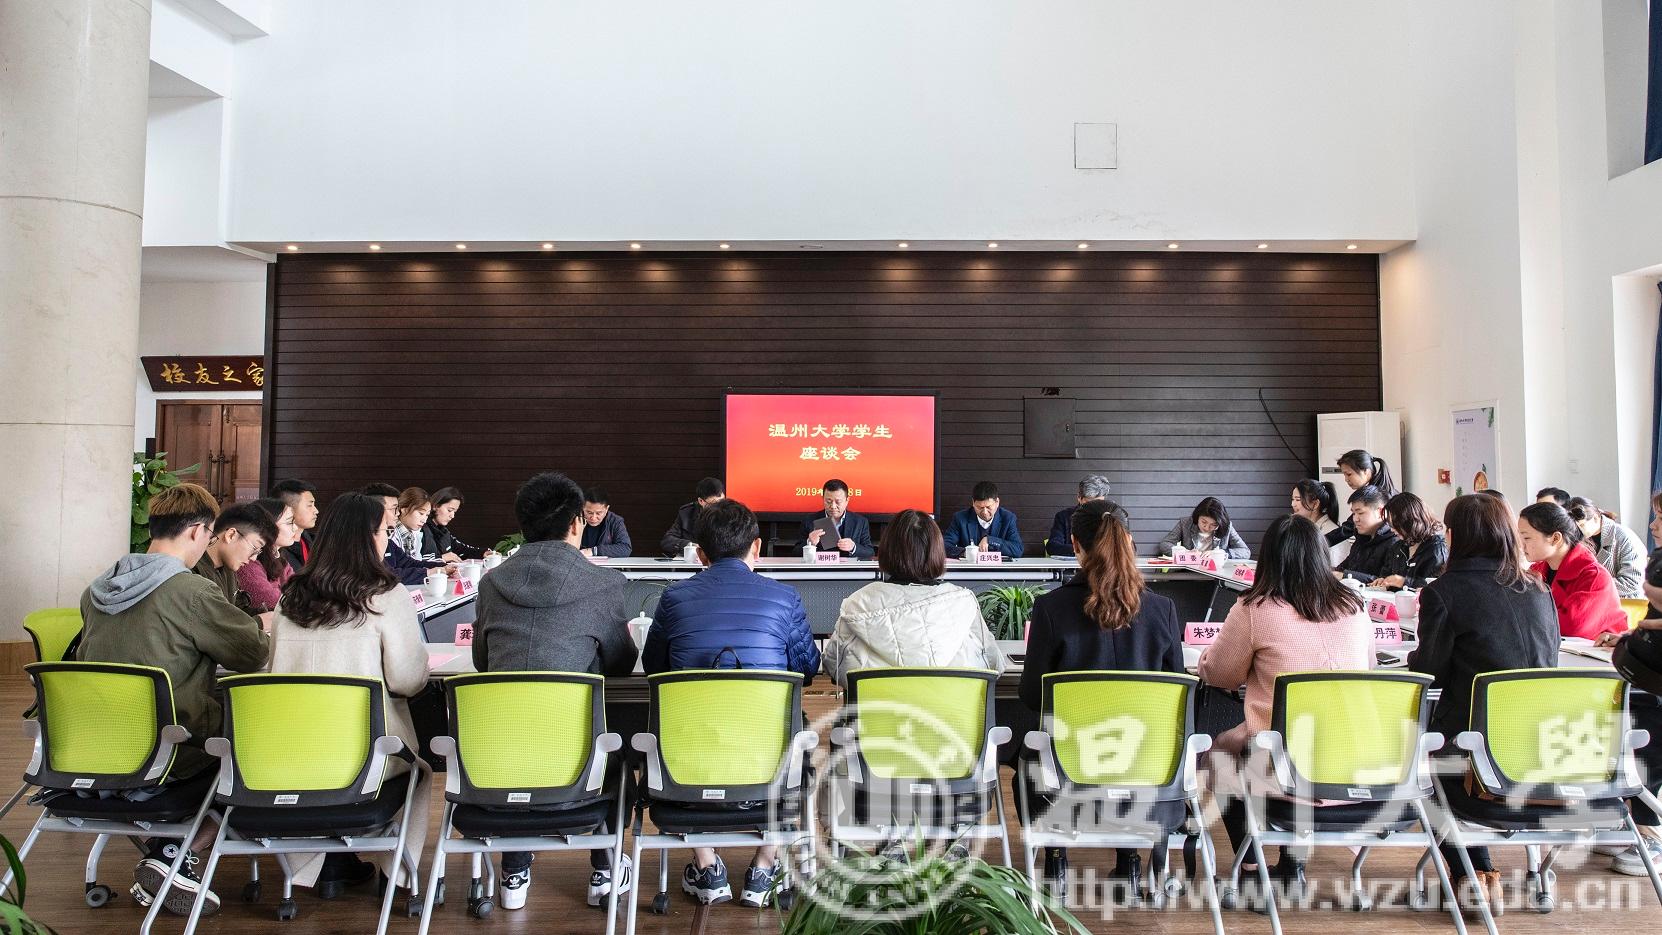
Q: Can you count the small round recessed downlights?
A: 12